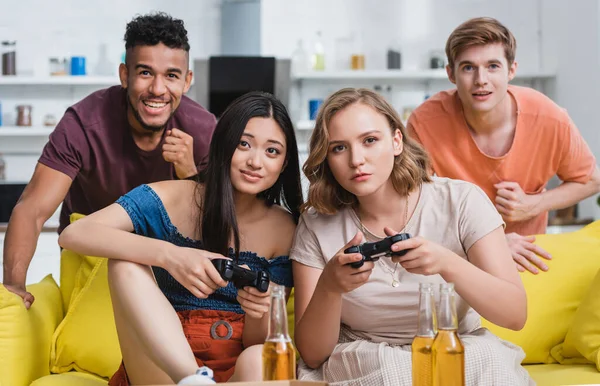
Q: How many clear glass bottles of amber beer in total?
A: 3